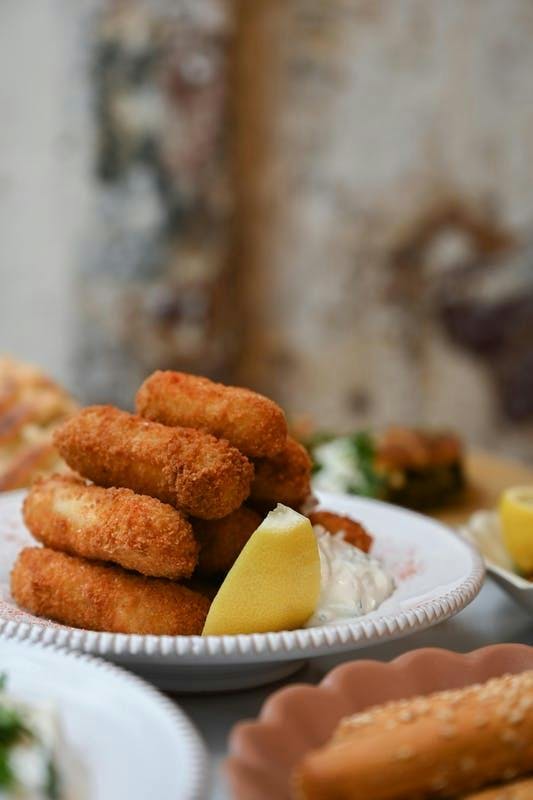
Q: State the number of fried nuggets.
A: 7